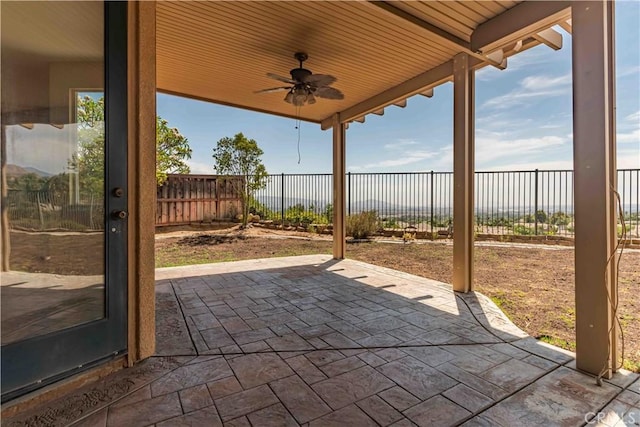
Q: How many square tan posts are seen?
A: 3